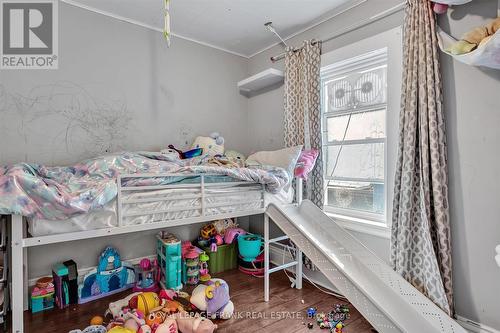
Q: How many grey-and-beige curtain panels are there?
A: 2